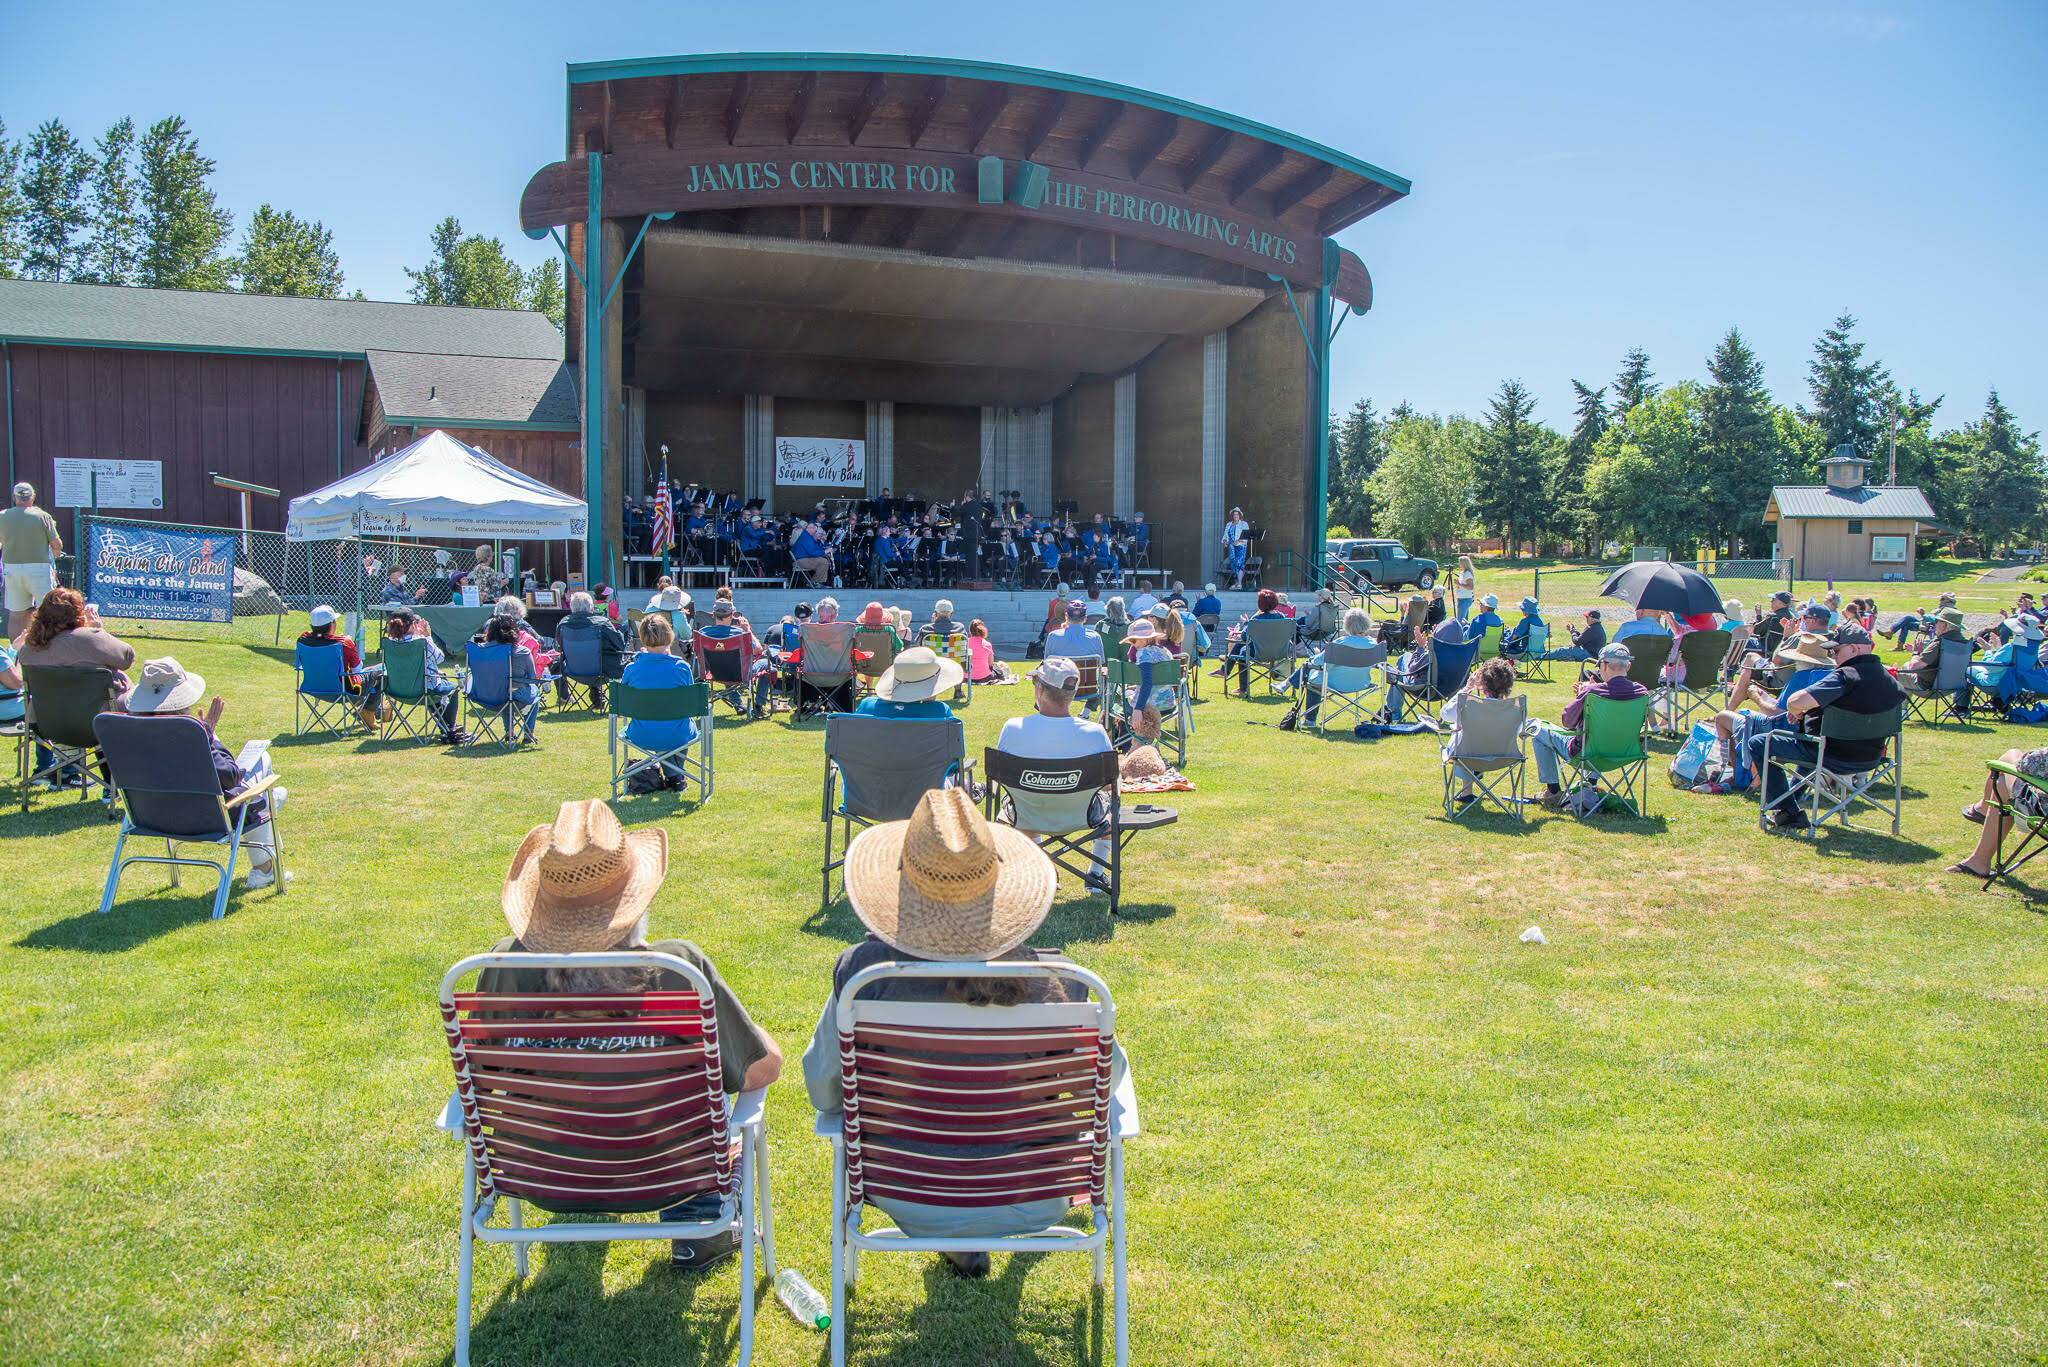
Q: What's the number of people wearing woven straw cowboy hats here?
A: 2